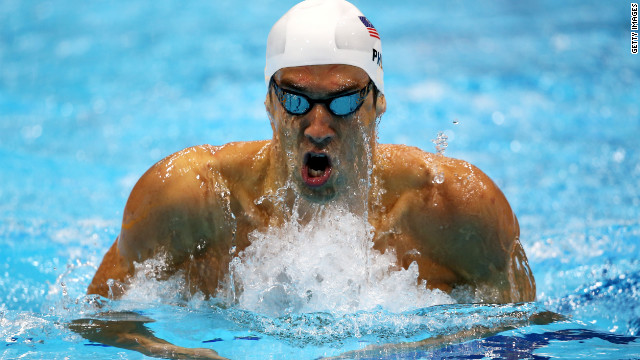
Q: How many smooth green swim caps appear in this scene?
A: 0